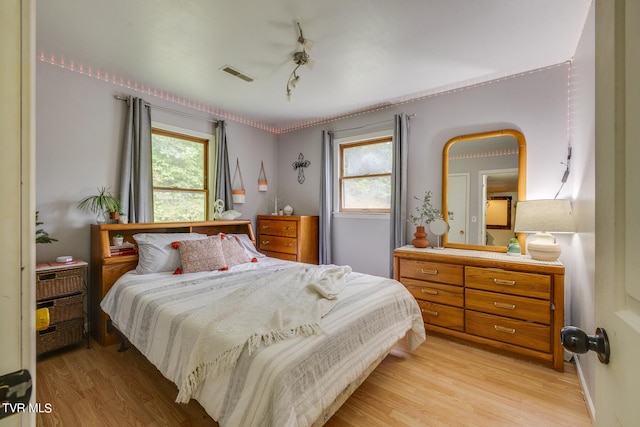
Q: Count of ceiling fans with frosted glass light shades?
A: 0